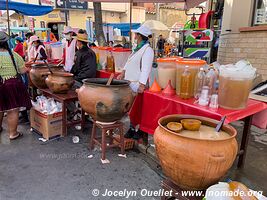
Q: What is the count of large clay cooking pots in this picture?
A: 4